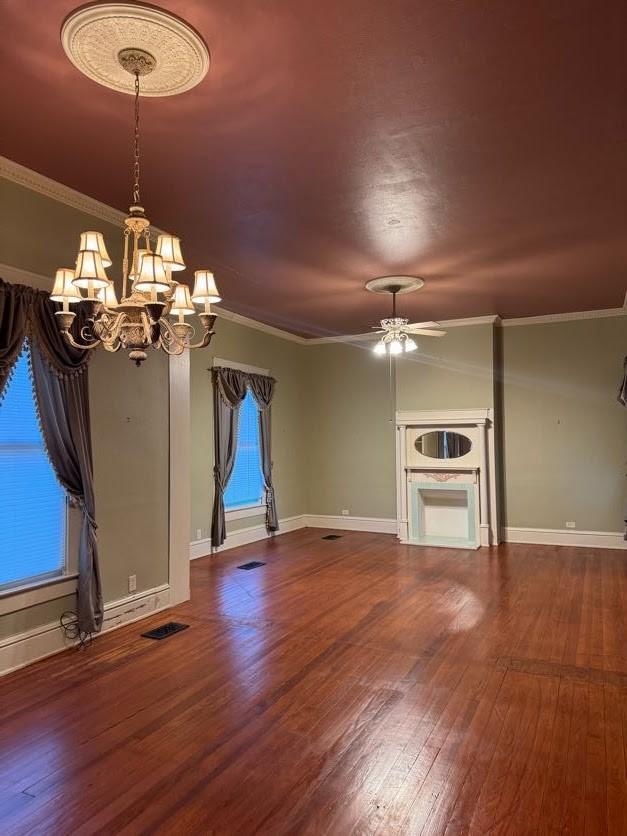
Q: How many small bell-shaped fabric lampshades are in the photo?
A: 9